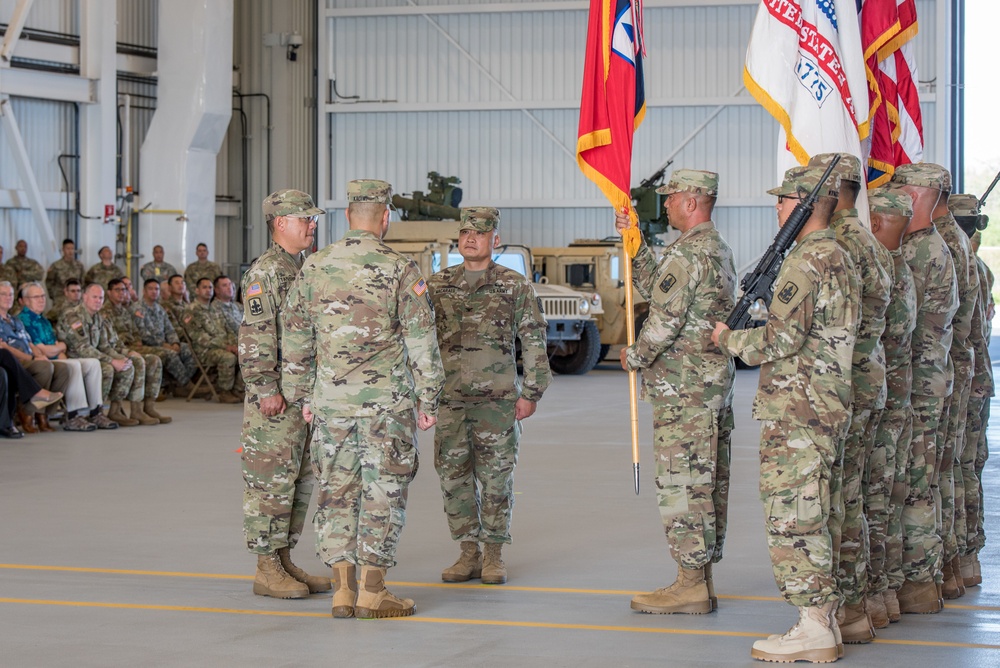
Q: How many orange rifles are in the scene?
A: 0